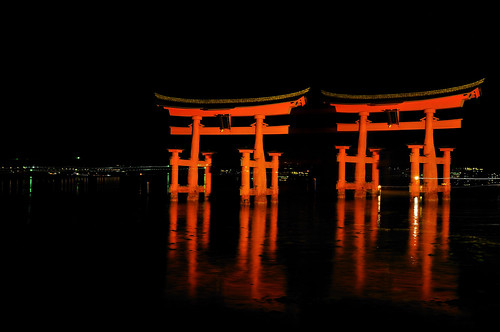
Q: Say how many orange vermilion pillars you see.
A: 12